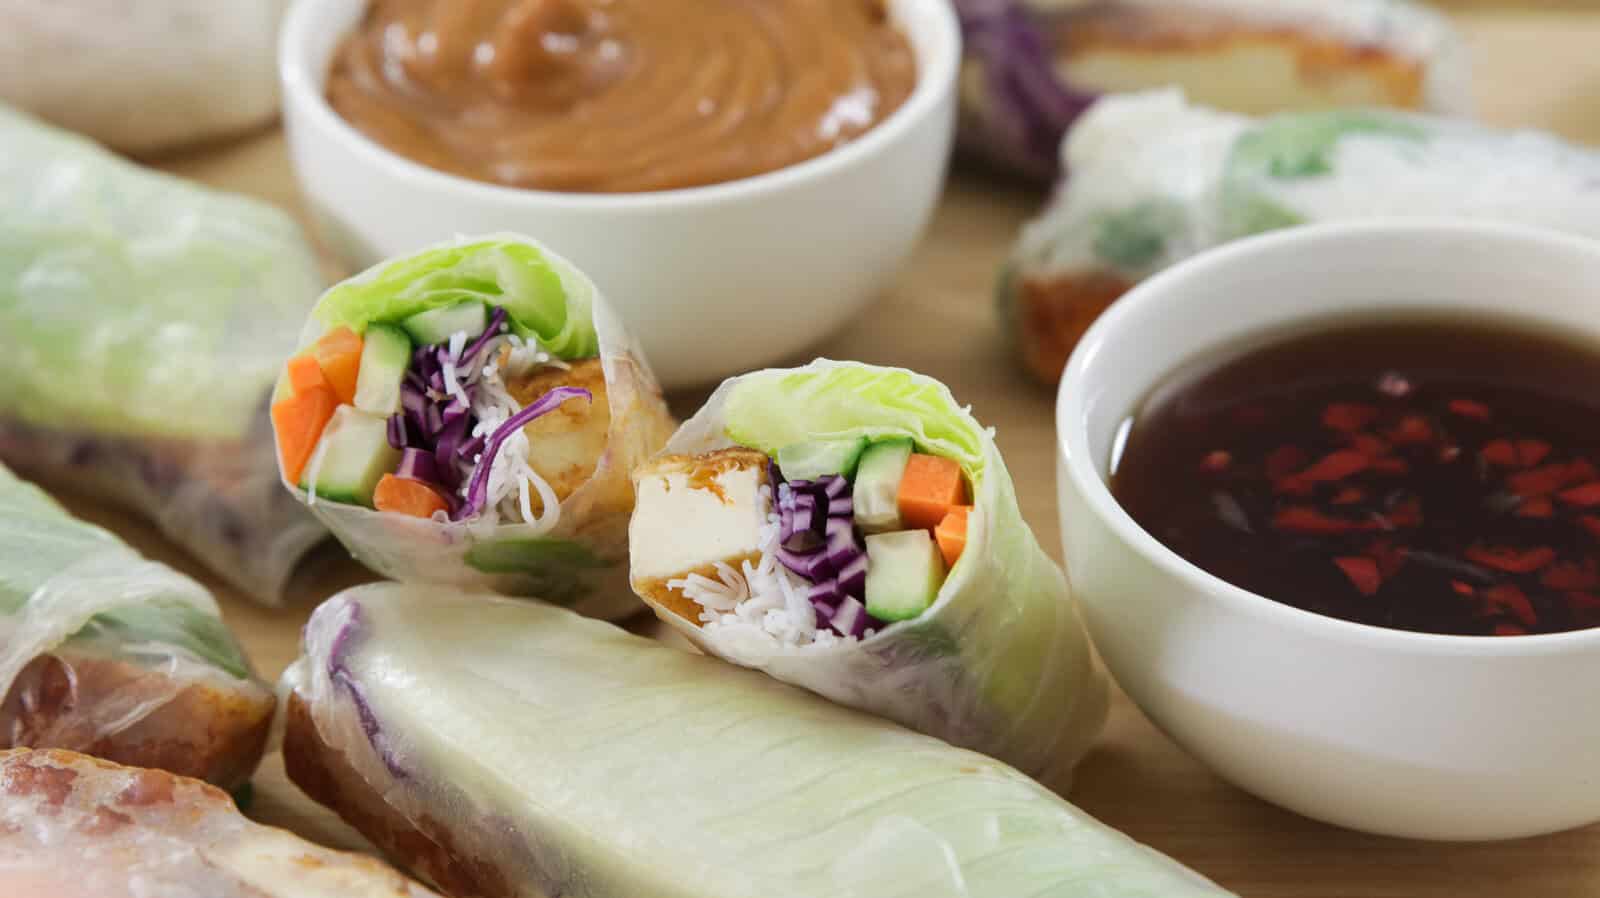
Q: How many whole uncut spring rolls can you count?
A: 7